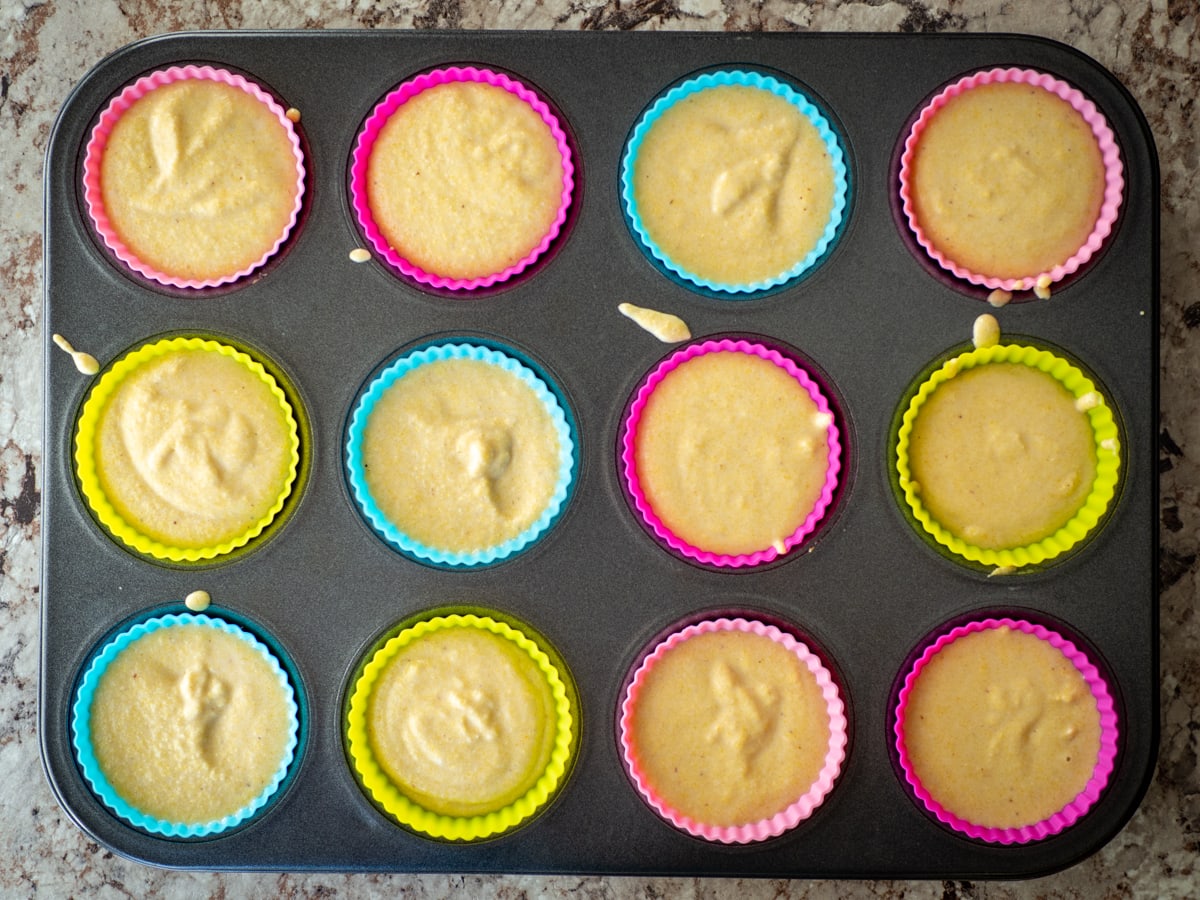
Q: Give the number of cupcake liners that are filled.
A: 12